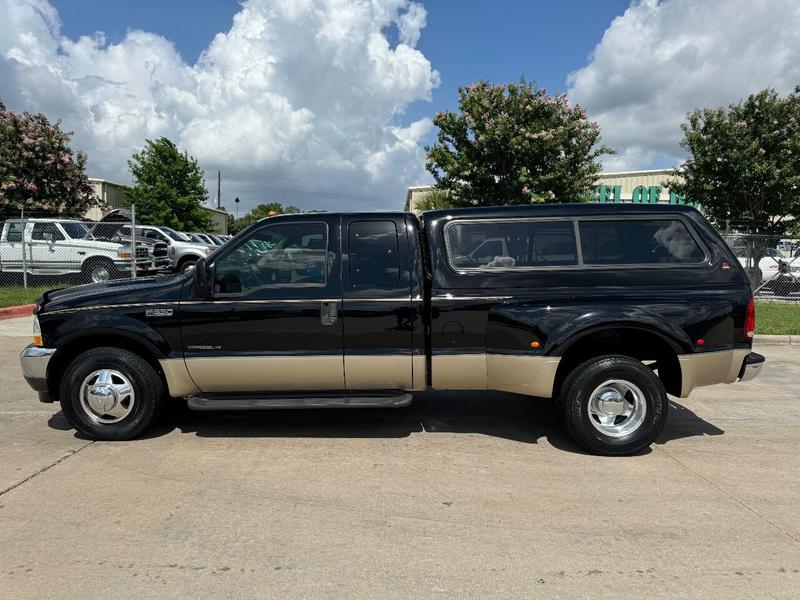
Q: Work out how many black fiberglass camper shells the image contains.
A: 1